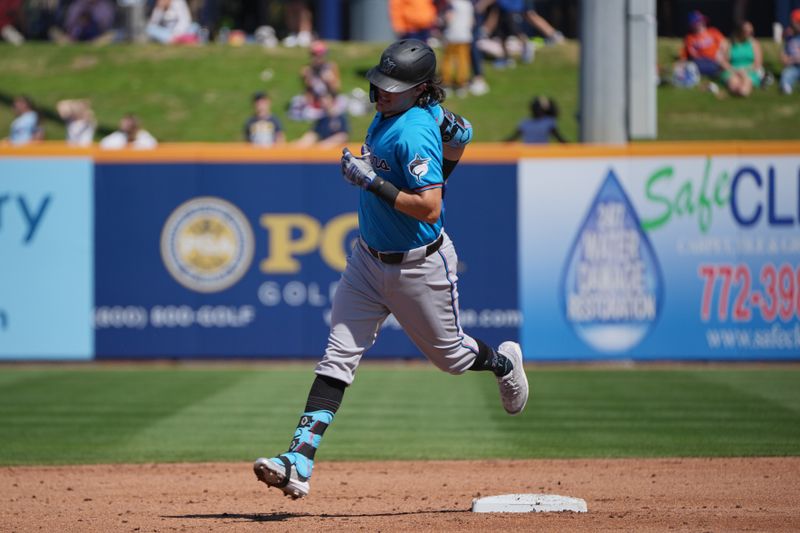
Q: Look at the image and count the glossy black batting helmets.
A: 1